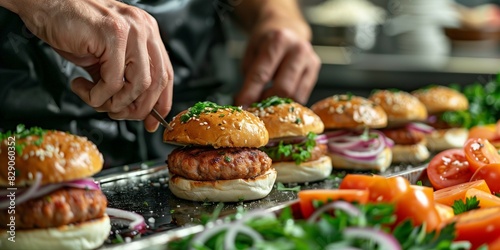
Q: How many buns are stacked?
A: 6